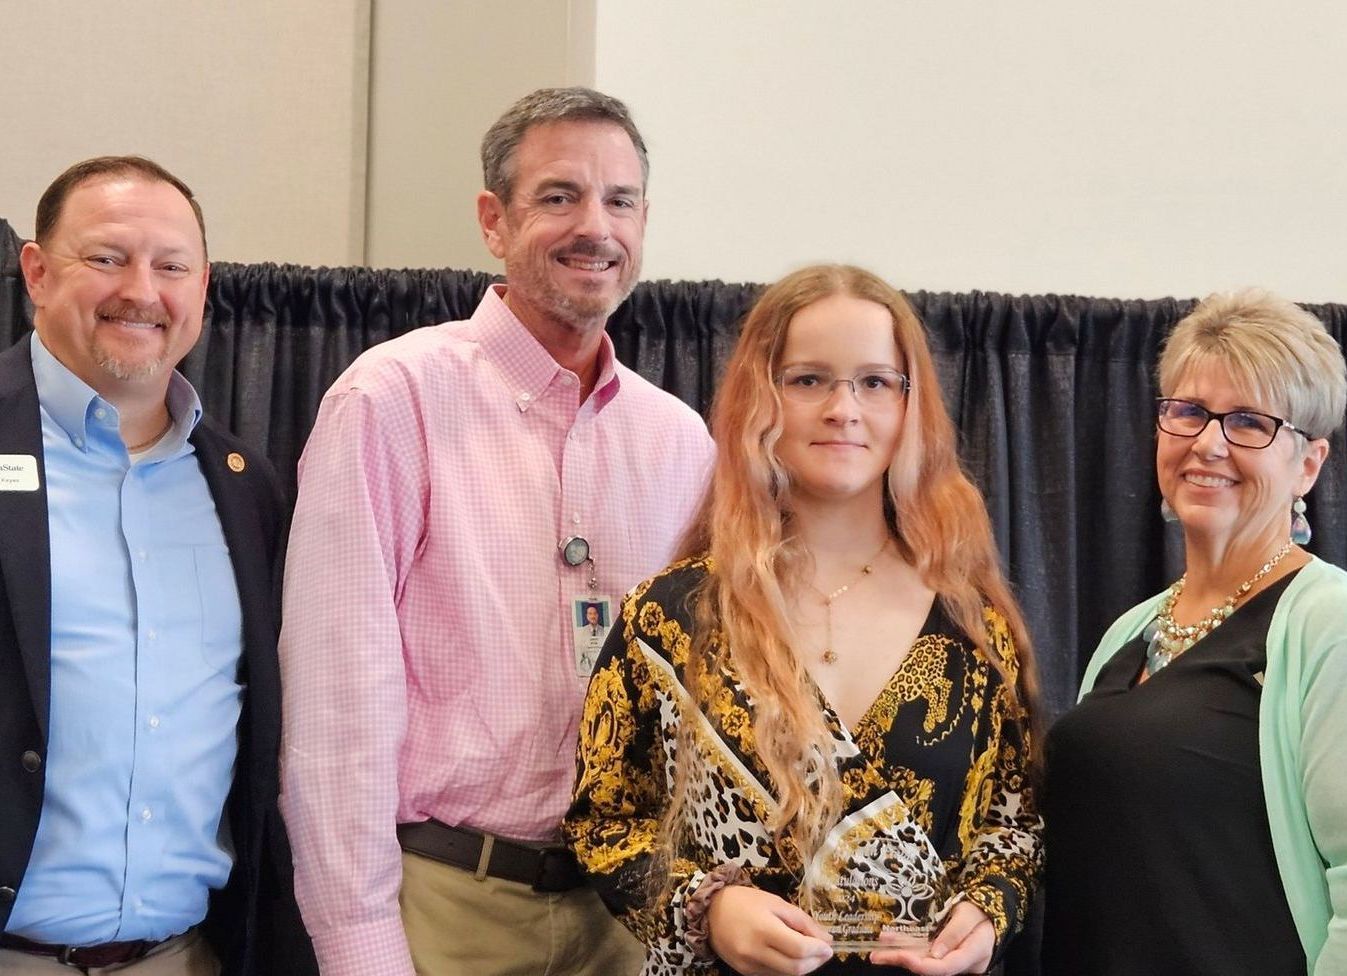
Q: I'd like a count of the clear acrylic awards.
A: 1